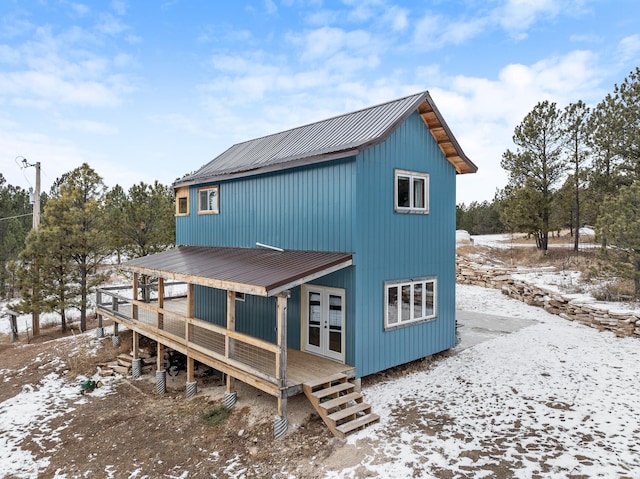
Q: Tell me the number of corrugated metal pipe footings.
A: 7